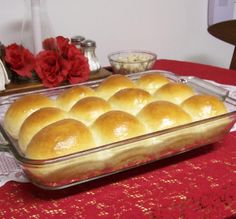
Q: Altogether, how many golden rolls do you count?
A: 12